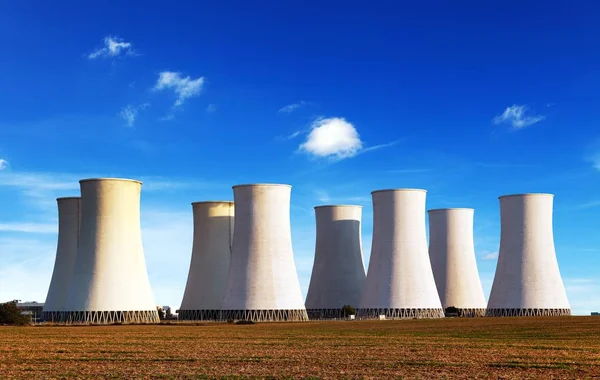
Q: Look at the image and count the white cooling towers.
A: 8